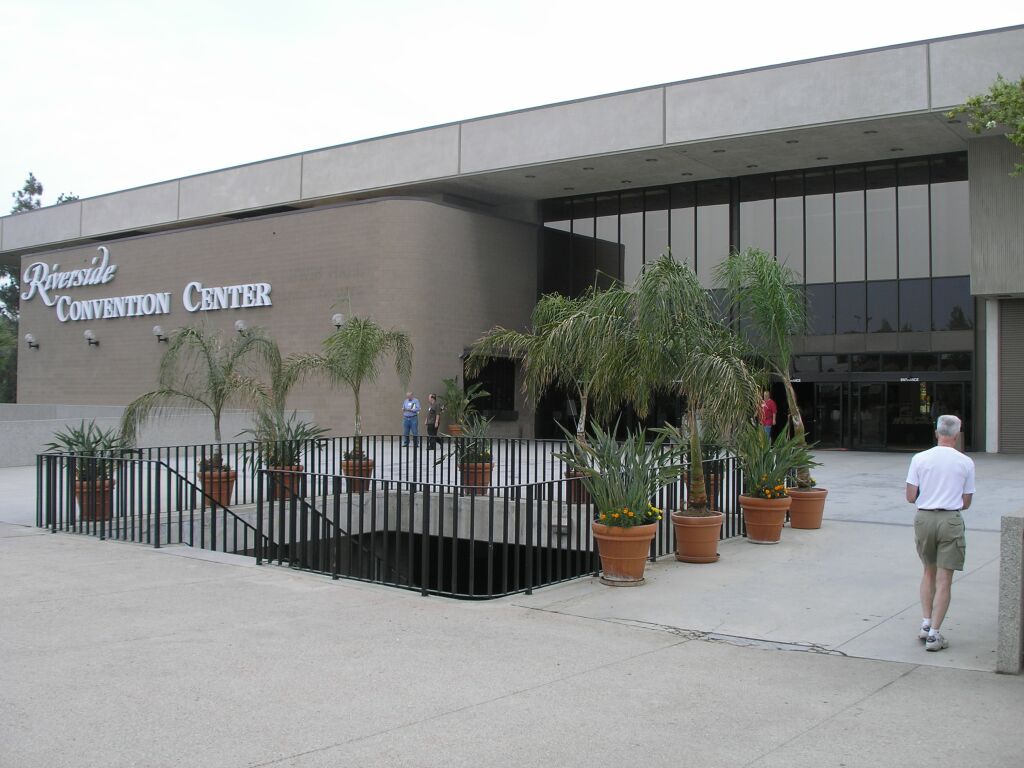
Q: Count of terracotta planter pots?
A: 12